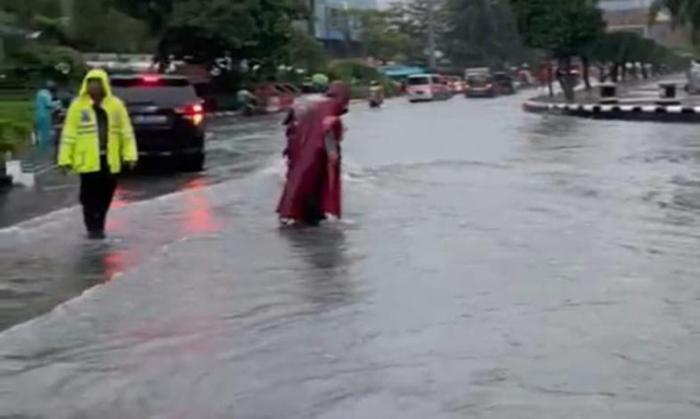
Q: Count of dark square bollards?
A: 2